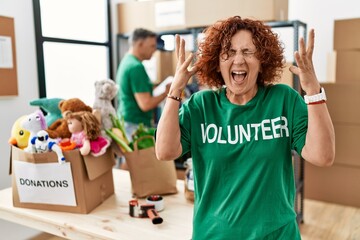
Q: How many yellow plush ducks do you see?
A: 1